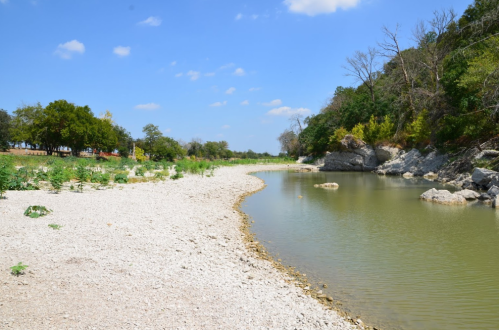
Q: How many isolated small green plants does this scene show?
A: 3